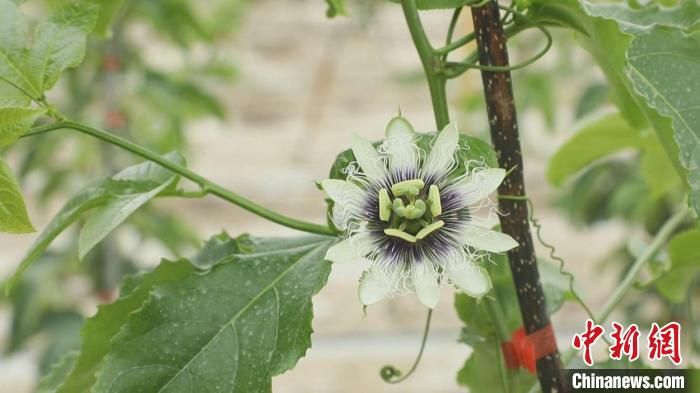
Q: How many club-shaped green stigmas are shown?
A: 3